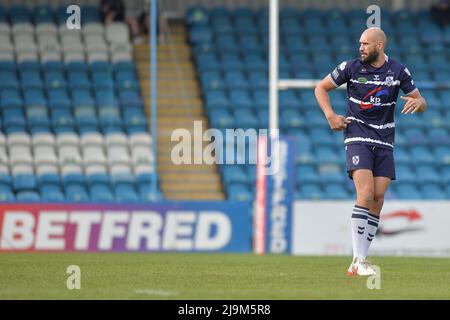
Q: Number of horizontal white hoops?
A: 4